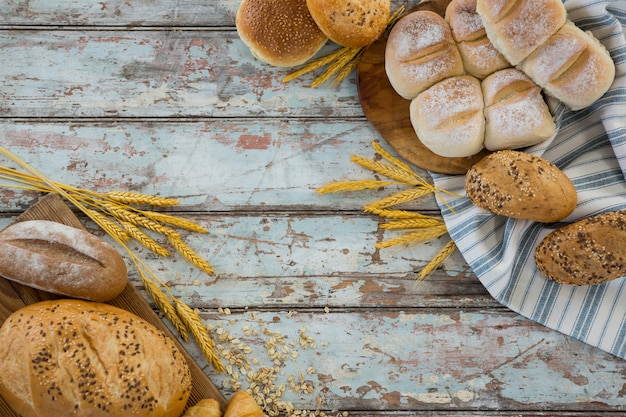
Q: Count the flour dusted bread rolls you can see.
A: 6